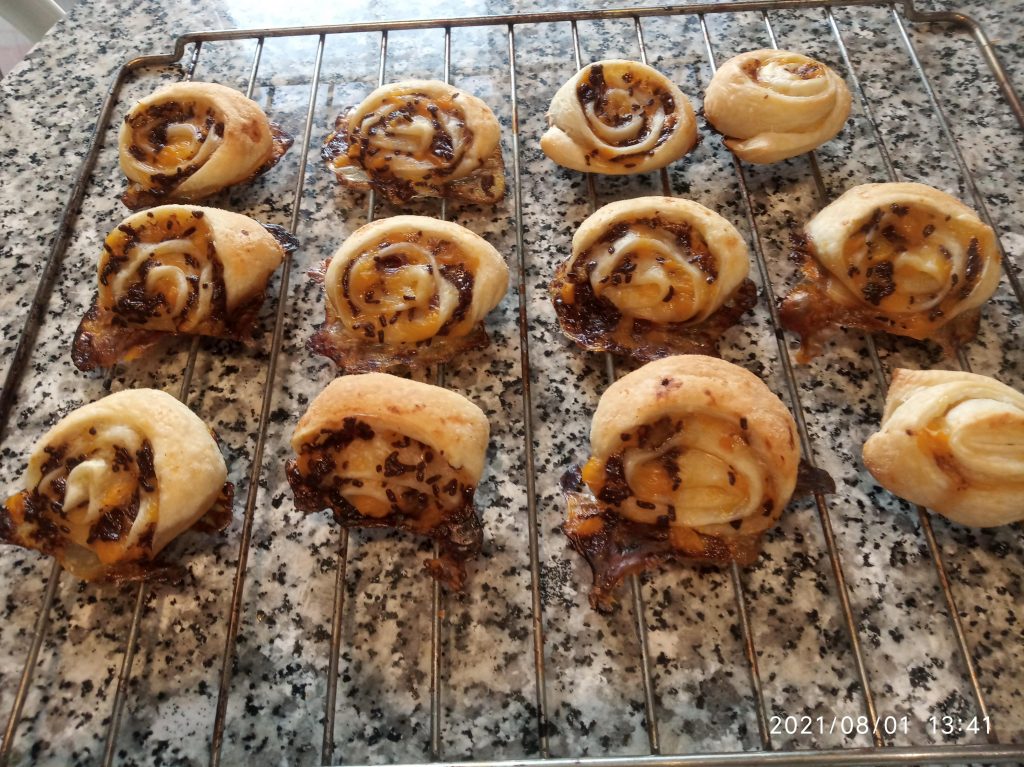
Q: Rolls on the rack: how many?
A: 12